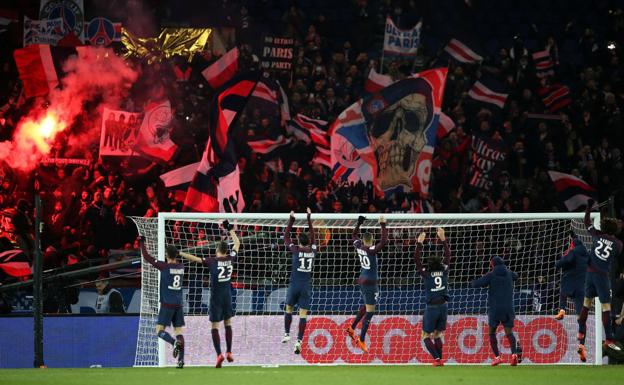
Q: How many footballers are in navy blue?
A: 8